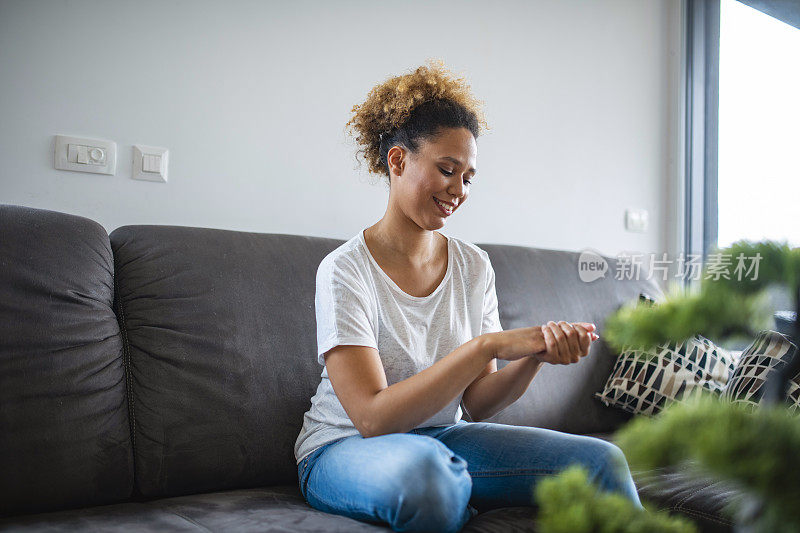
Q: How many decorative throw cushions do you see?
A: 2